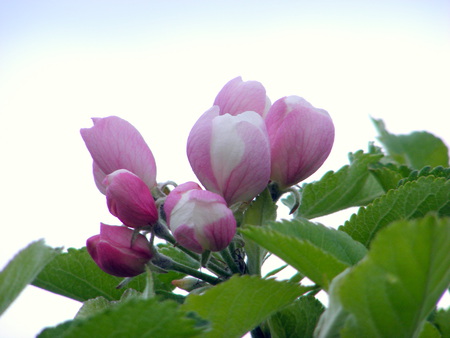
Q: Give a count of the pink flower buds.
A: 7